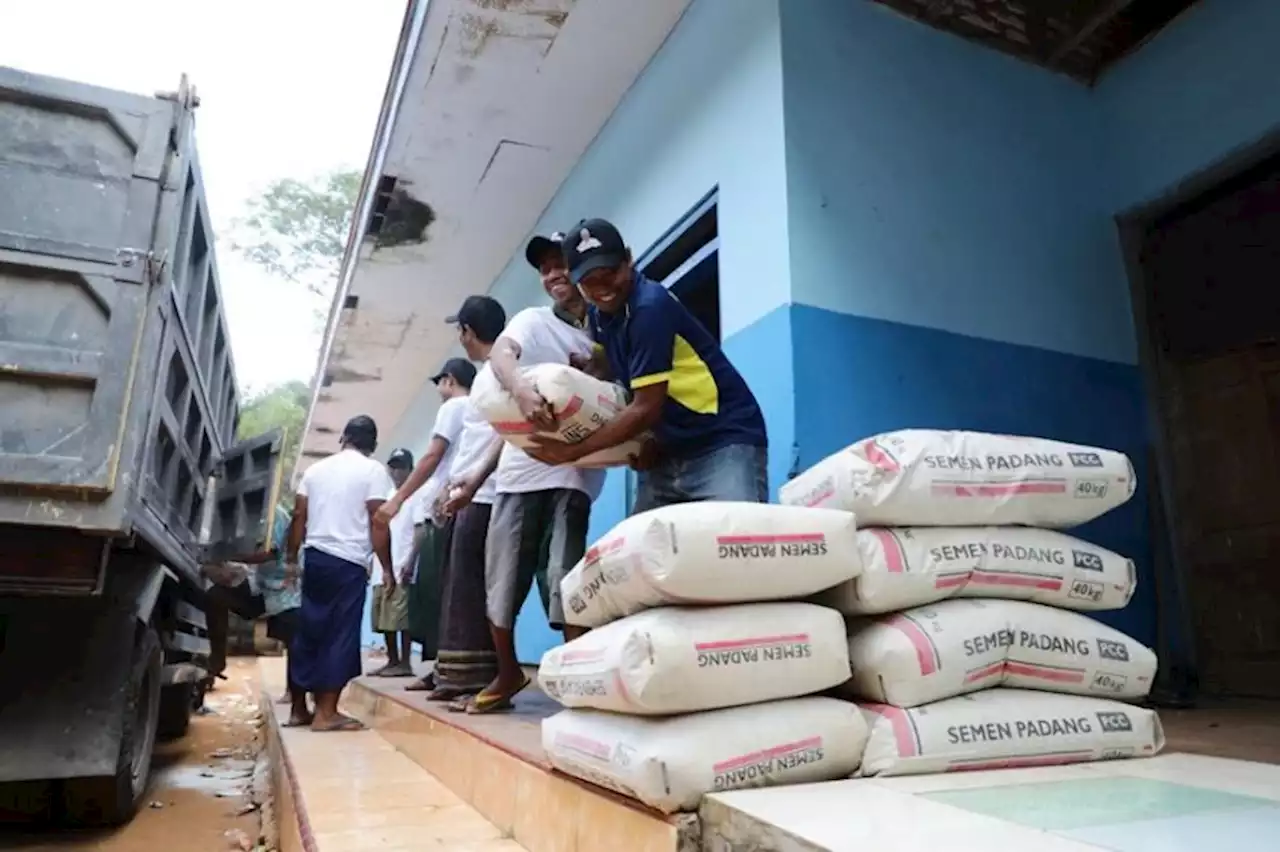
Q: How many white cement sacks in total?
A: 8